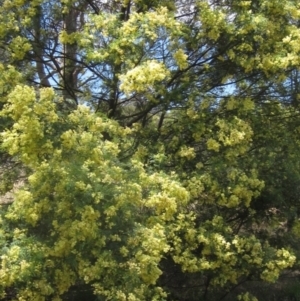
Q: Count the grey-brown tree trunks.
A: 2